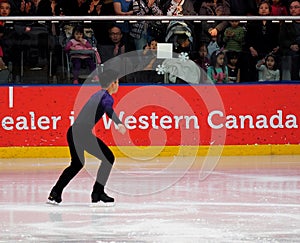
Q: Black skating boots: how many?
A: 2